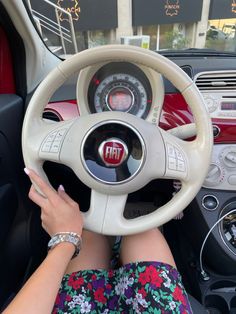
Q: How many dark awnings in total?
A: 3